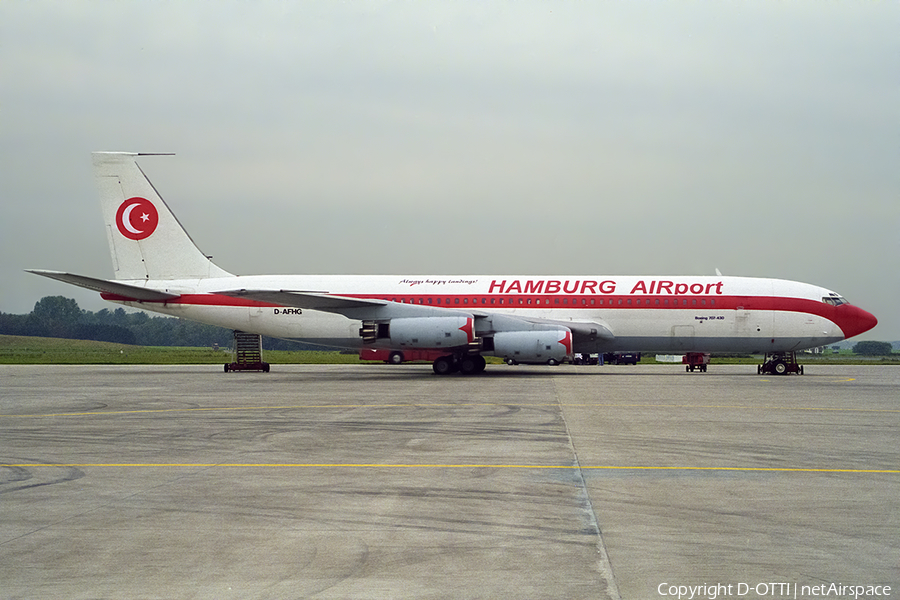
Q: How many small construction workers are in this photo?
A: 0